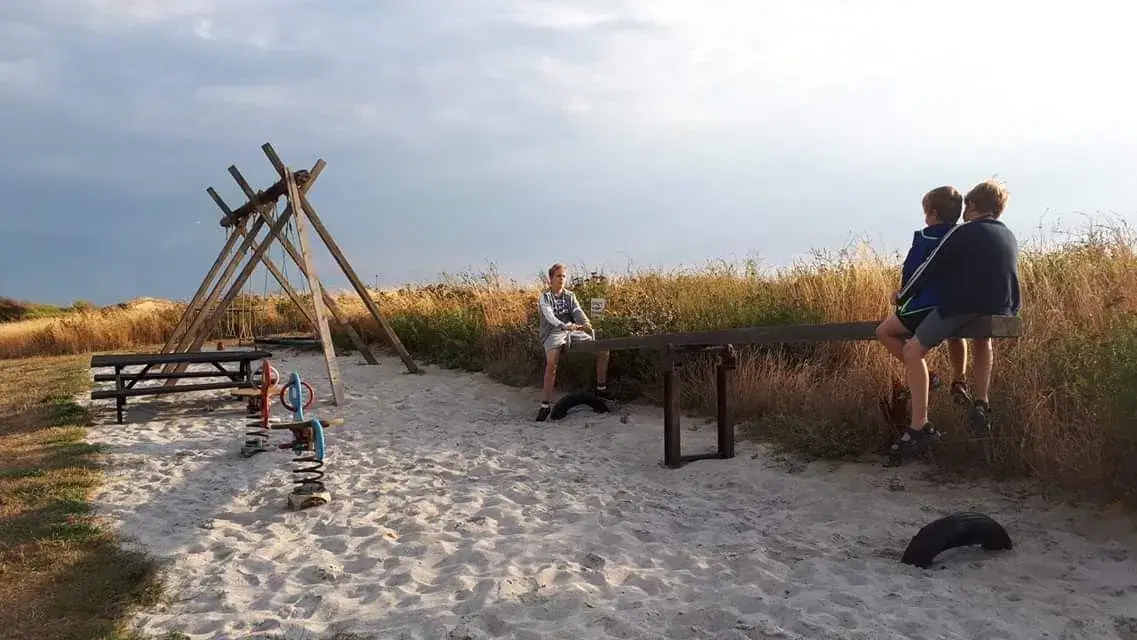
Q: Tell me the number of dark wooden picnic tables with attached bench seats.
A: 1